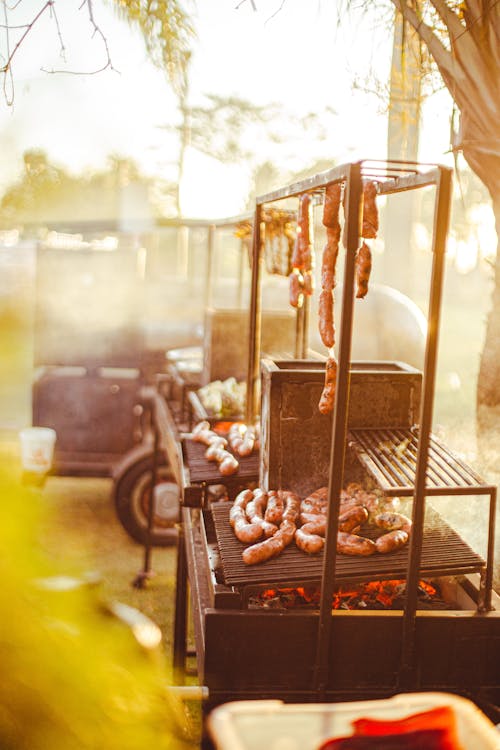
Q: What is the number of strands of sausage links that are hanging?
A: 3